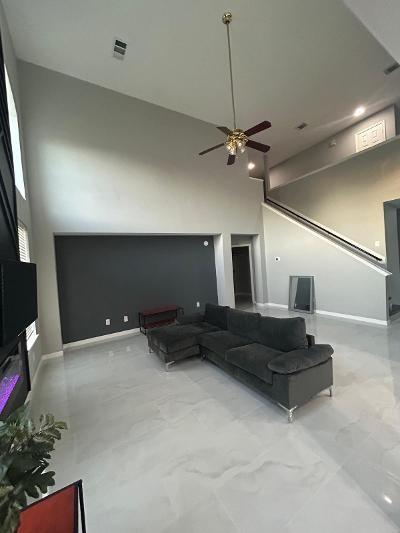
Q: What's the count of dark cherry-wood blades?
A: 5